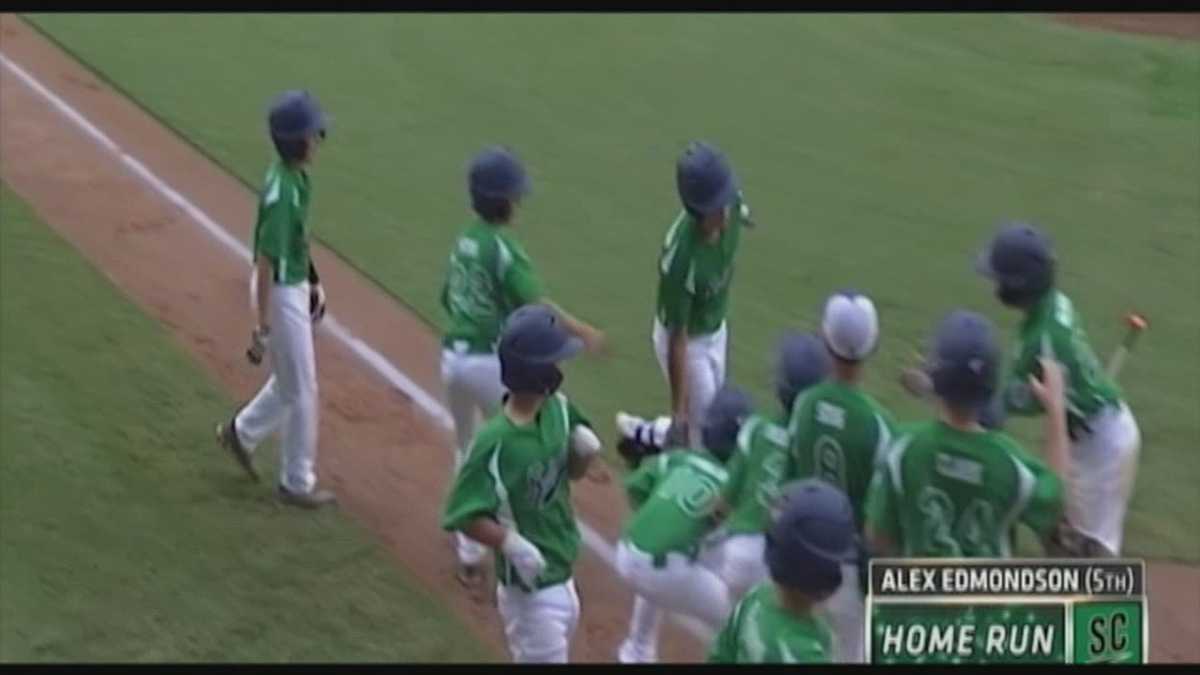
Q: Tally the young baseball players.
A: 10